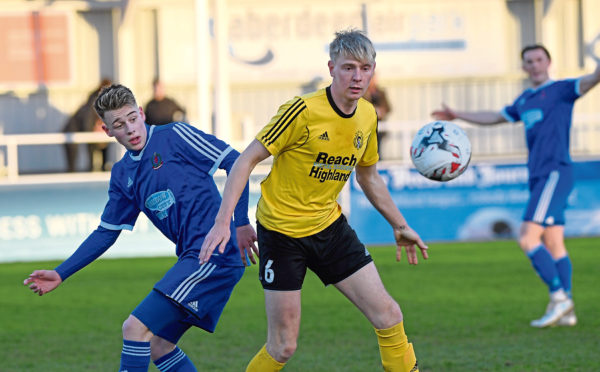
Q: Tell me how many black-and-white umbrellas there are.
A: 0